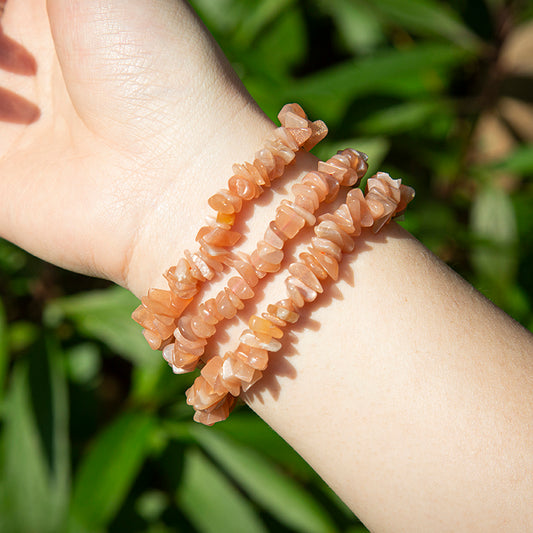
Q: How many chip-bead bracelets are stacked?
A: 3